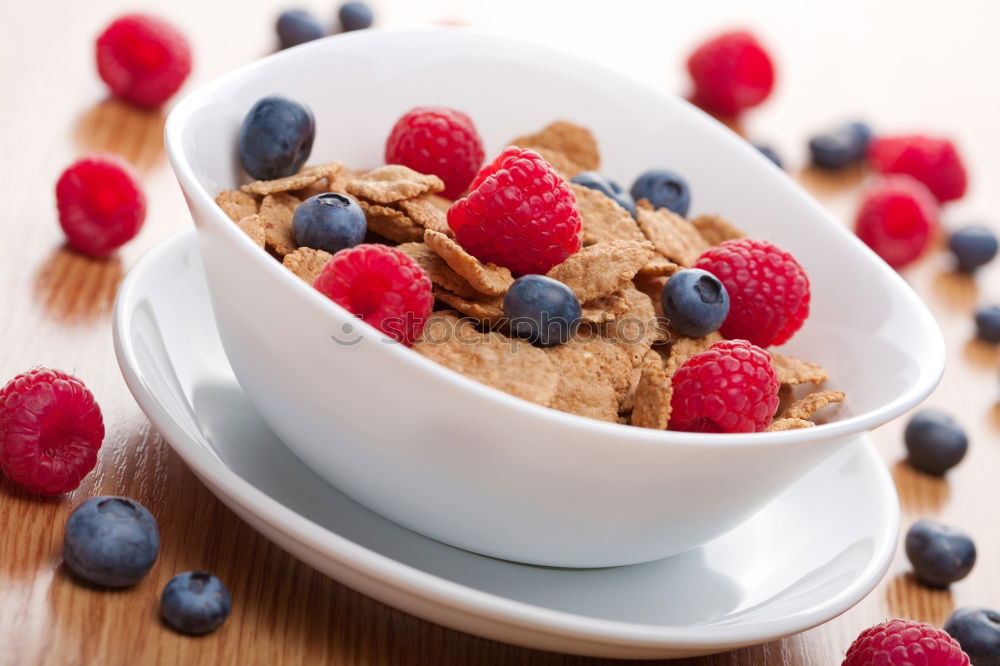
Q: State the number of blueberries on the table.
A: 12